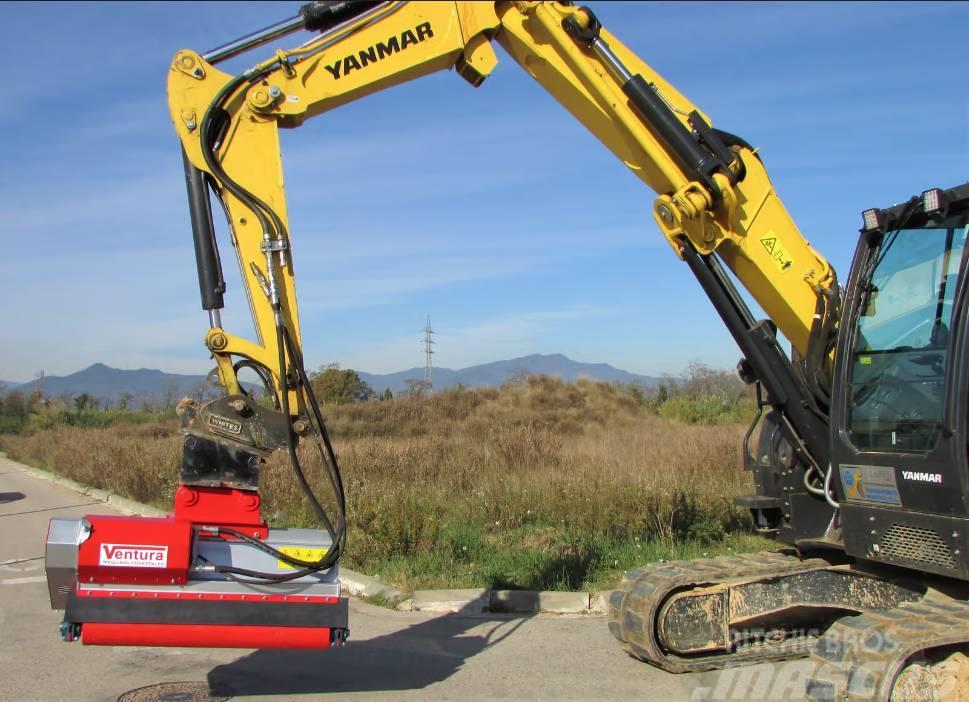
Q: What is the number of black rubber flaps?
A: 1